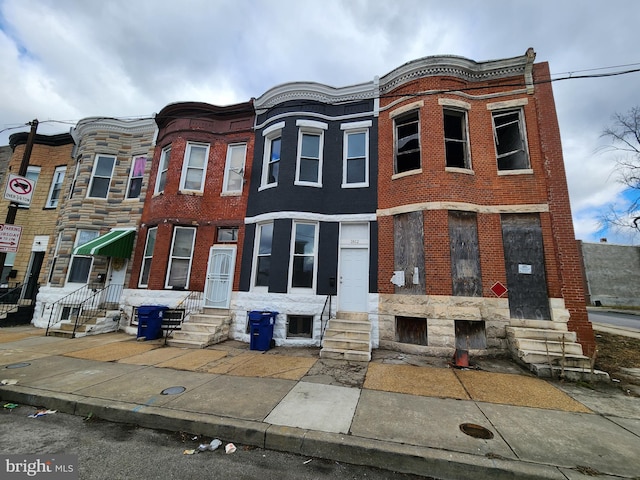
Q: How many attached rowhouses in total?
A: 5